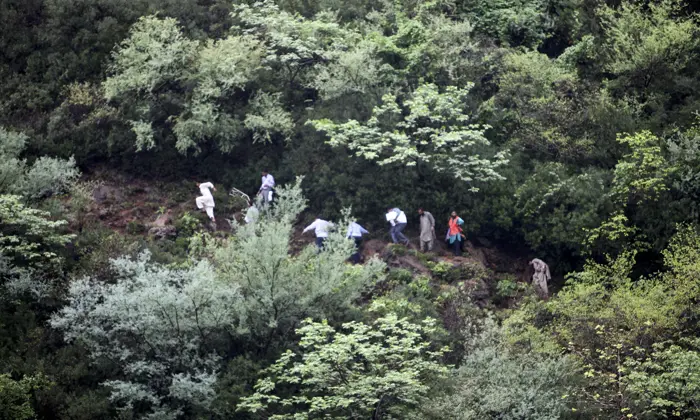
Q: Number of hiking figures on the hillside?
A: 9